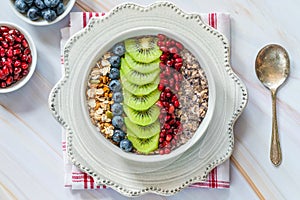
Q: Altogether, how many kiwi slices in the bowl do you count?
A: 8